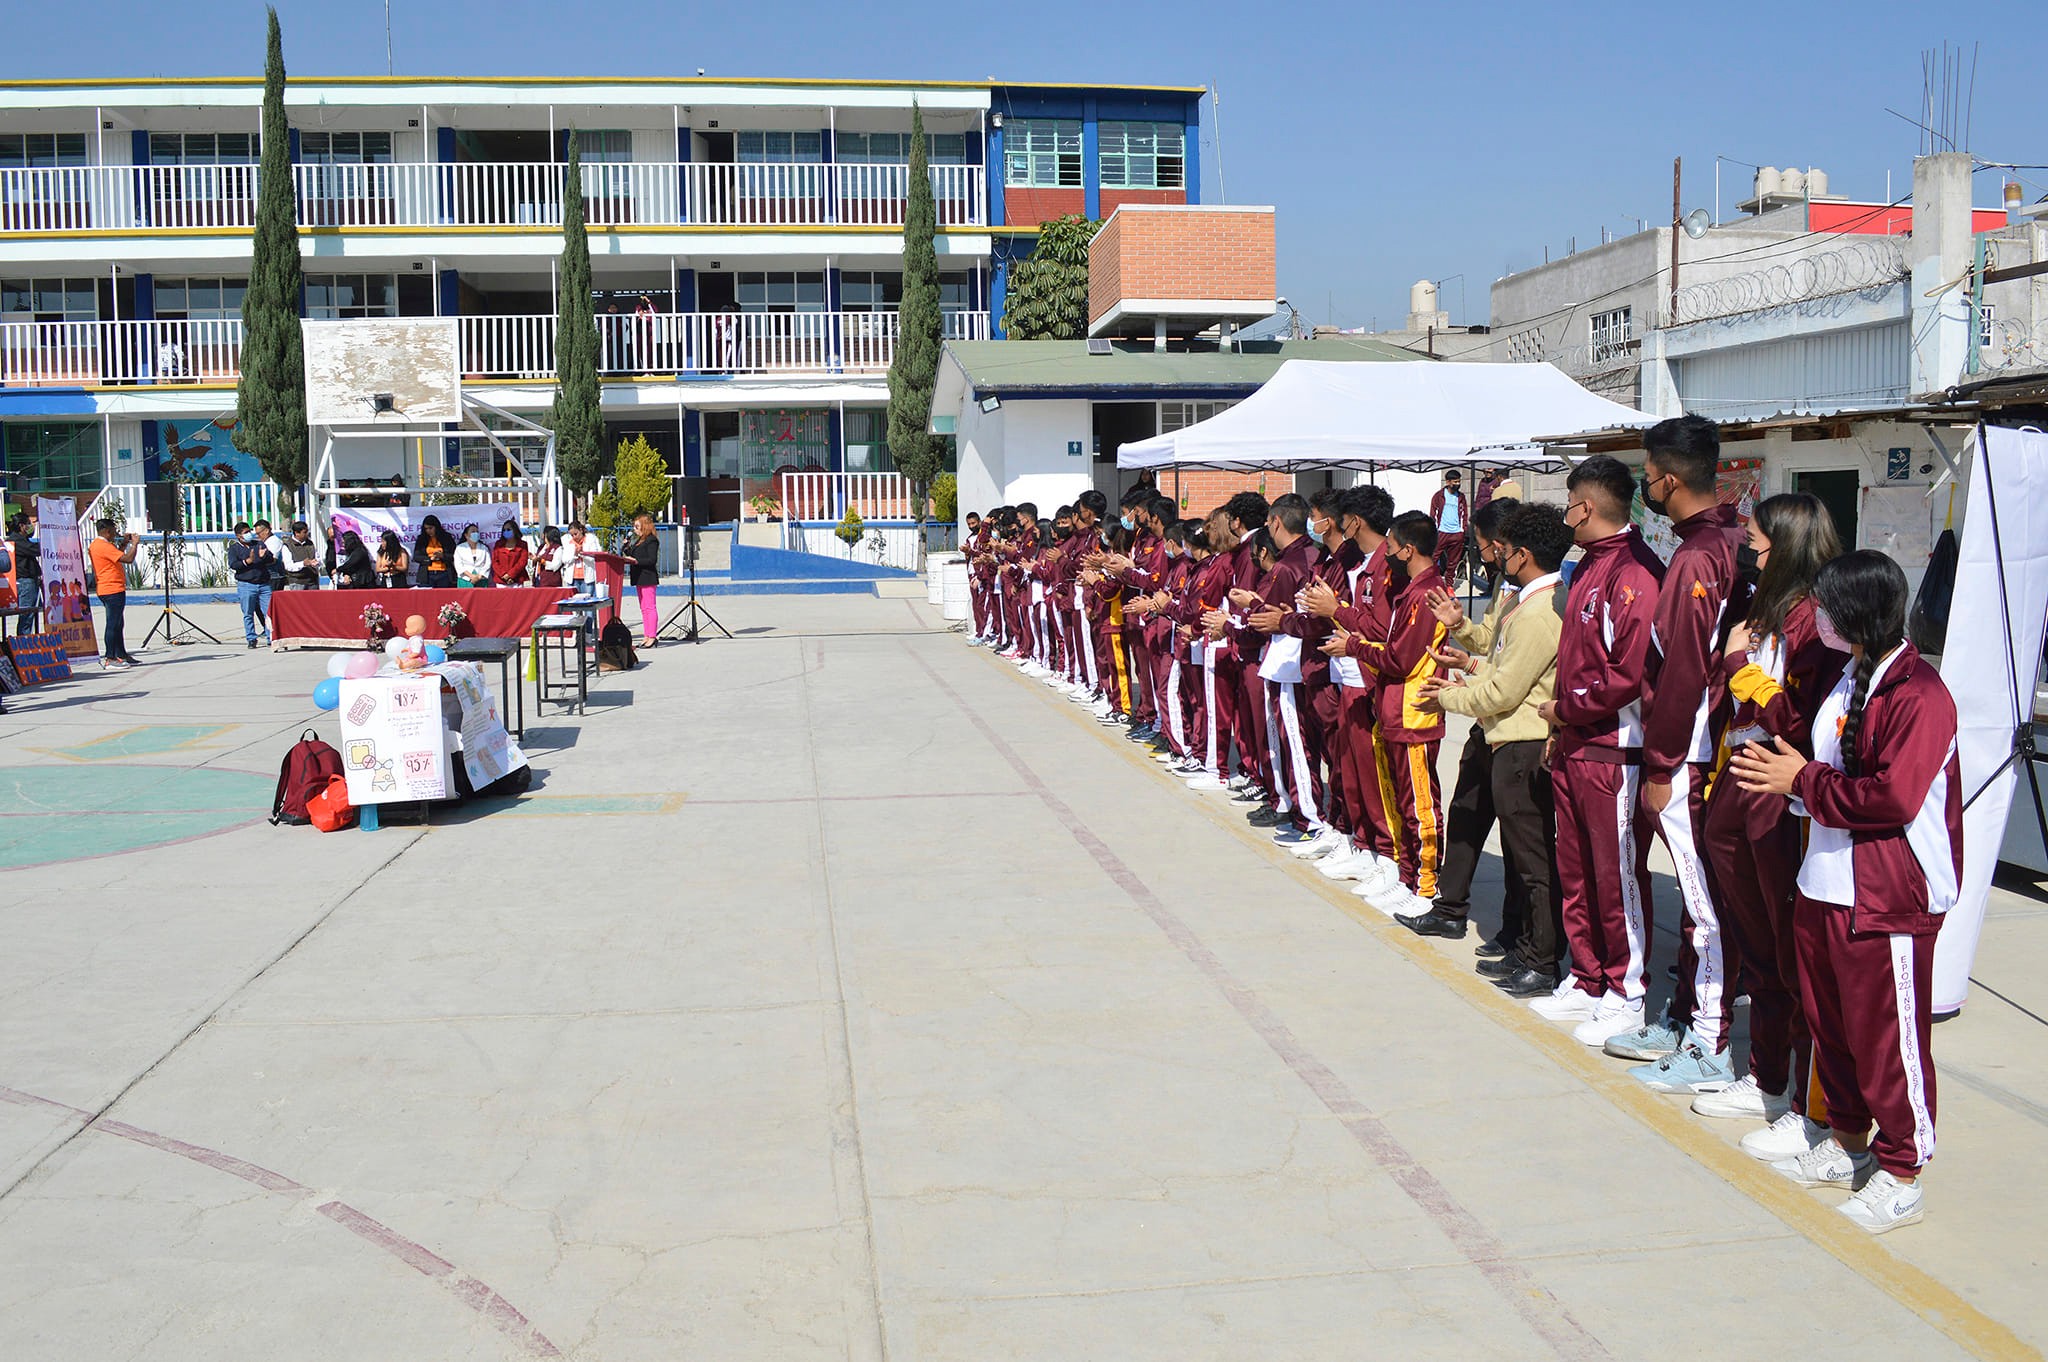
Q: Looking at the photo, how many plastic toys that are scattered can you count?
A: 1